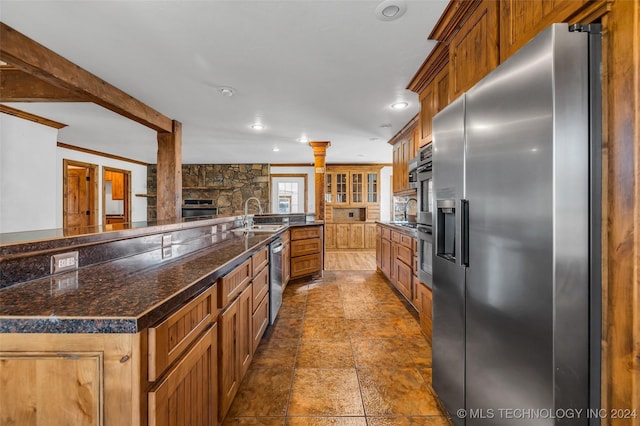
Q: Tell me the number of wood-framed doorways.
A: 3